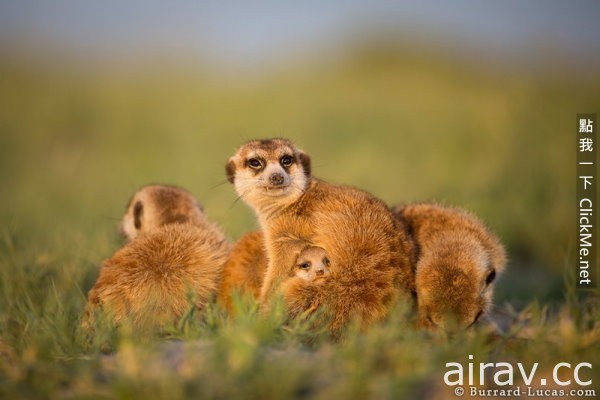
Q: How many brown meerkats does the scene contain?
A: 5